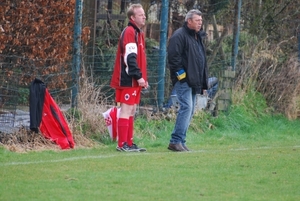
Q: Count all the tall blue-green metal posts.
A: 3